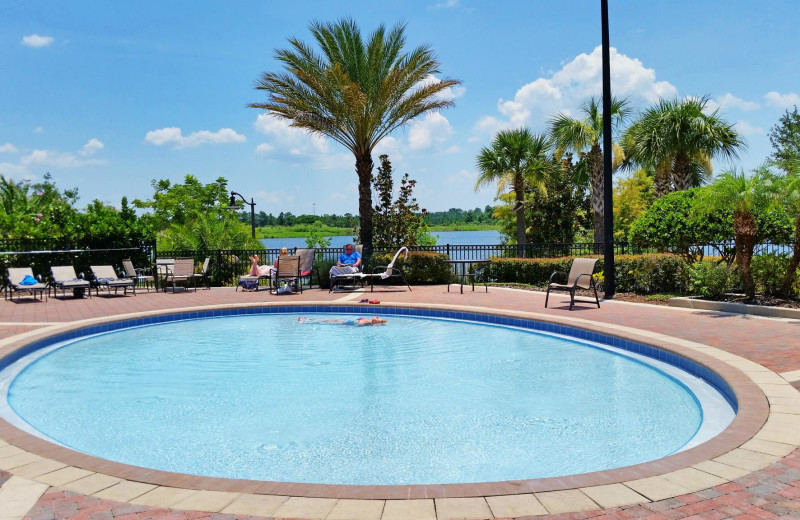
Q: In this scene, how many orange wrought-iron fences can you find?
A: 0